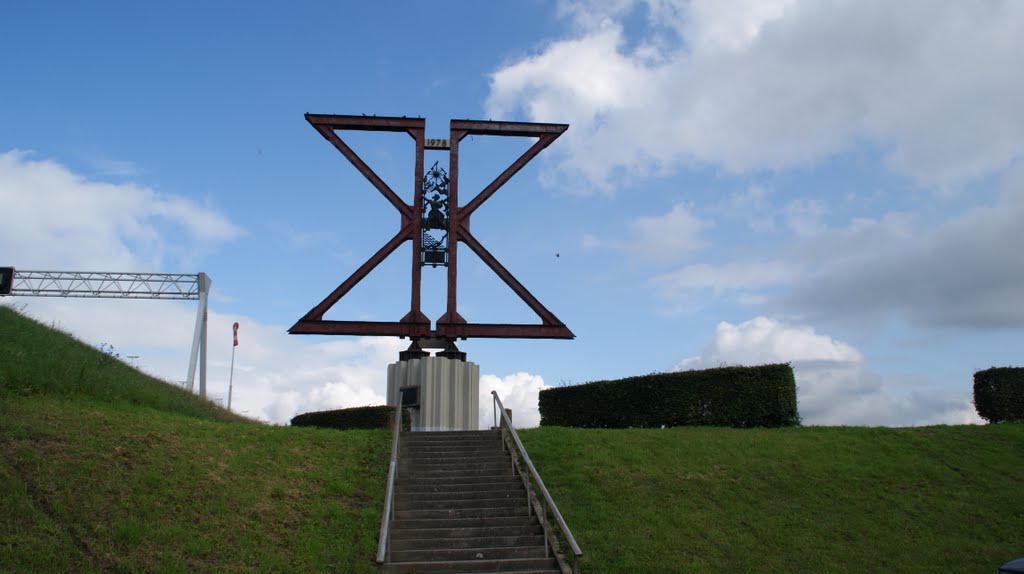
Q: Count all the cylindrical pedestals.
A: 1